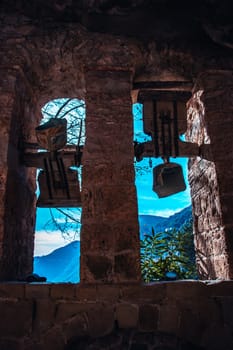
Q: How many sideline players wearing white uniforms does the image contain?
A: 0